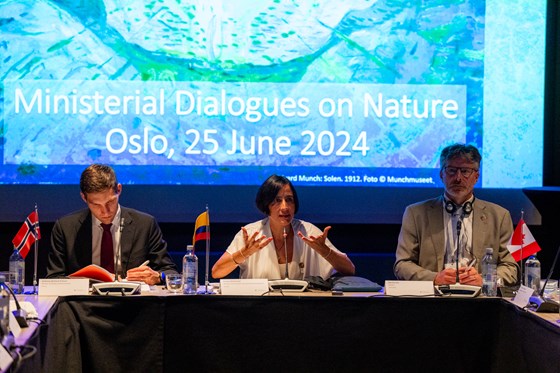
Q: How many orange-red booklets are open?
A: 1